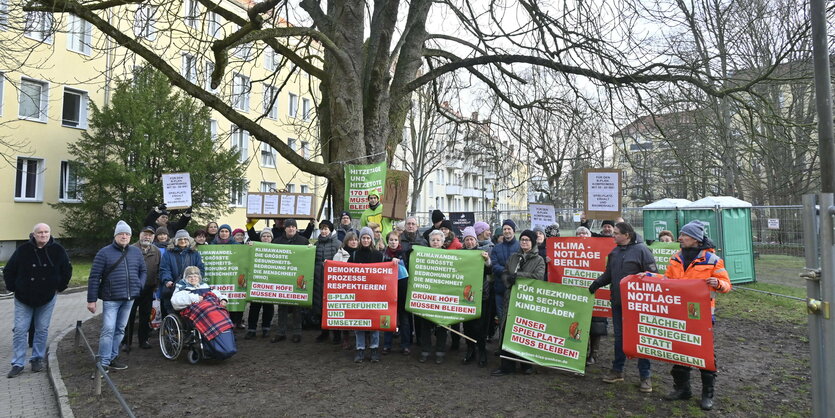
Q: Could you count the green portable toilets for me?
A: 2